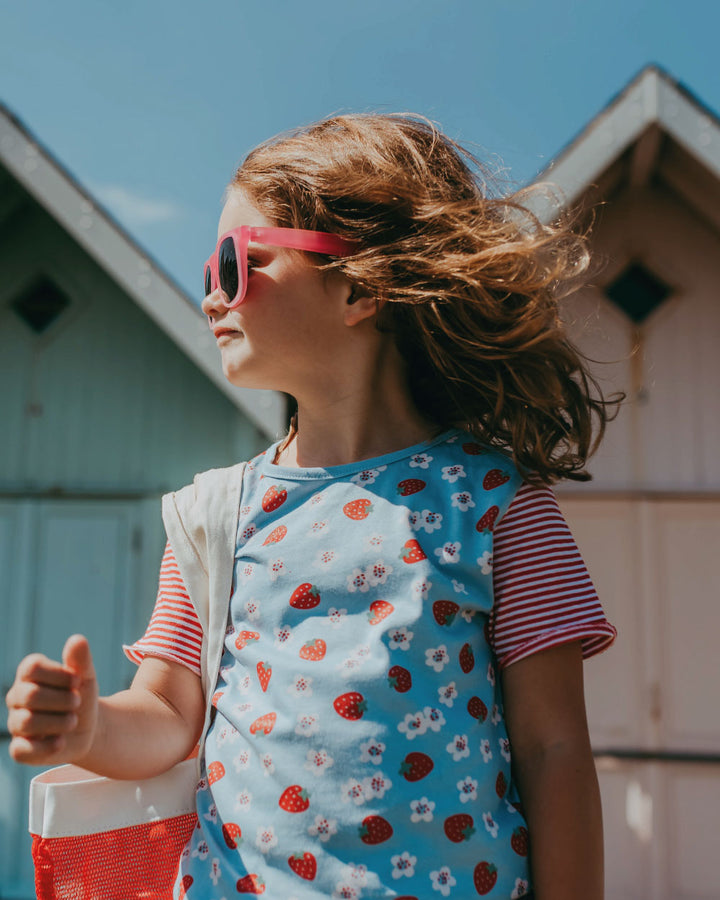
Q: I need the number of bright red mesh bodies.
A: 1